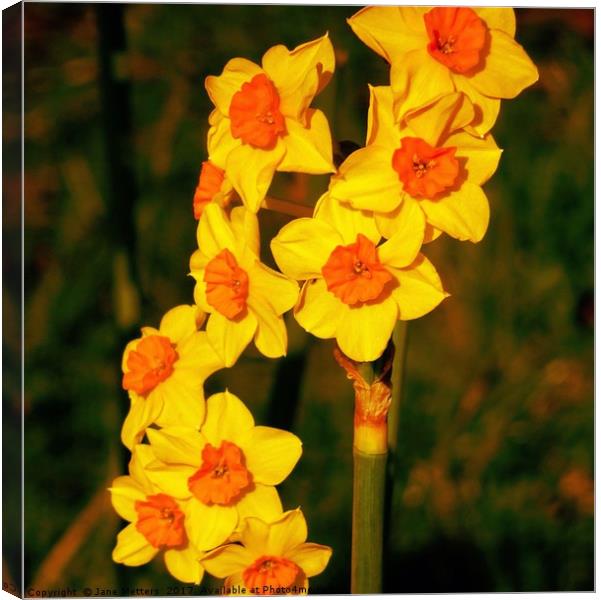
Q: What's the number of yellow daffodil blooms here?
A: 10